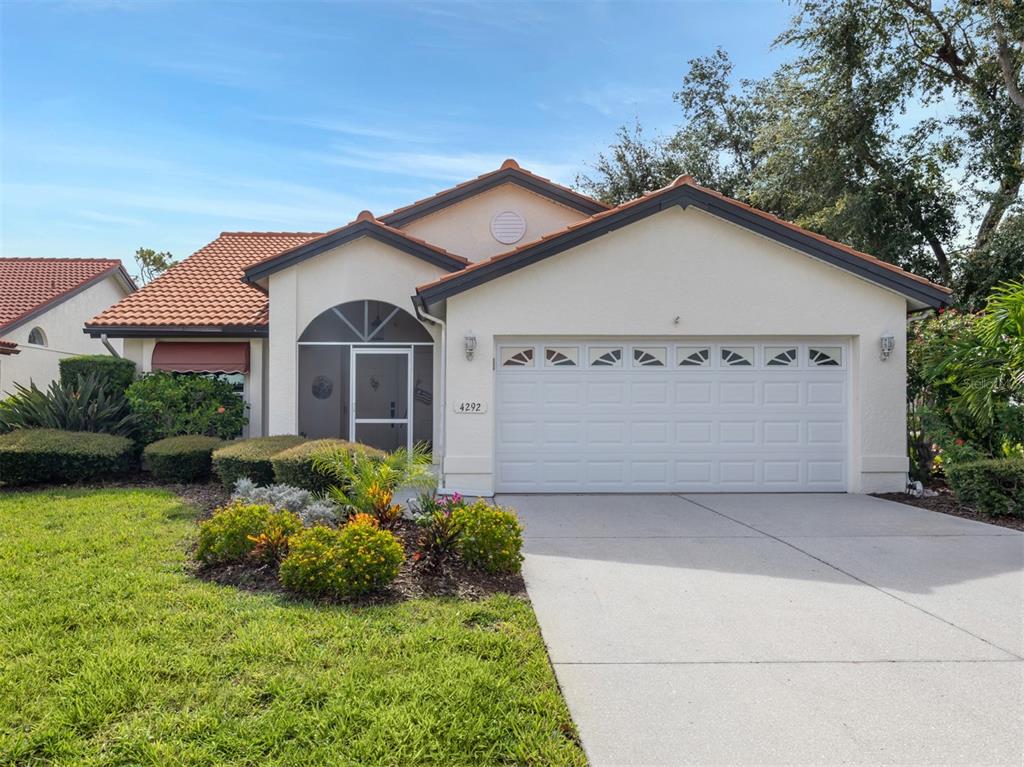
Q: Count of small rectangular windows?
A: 8